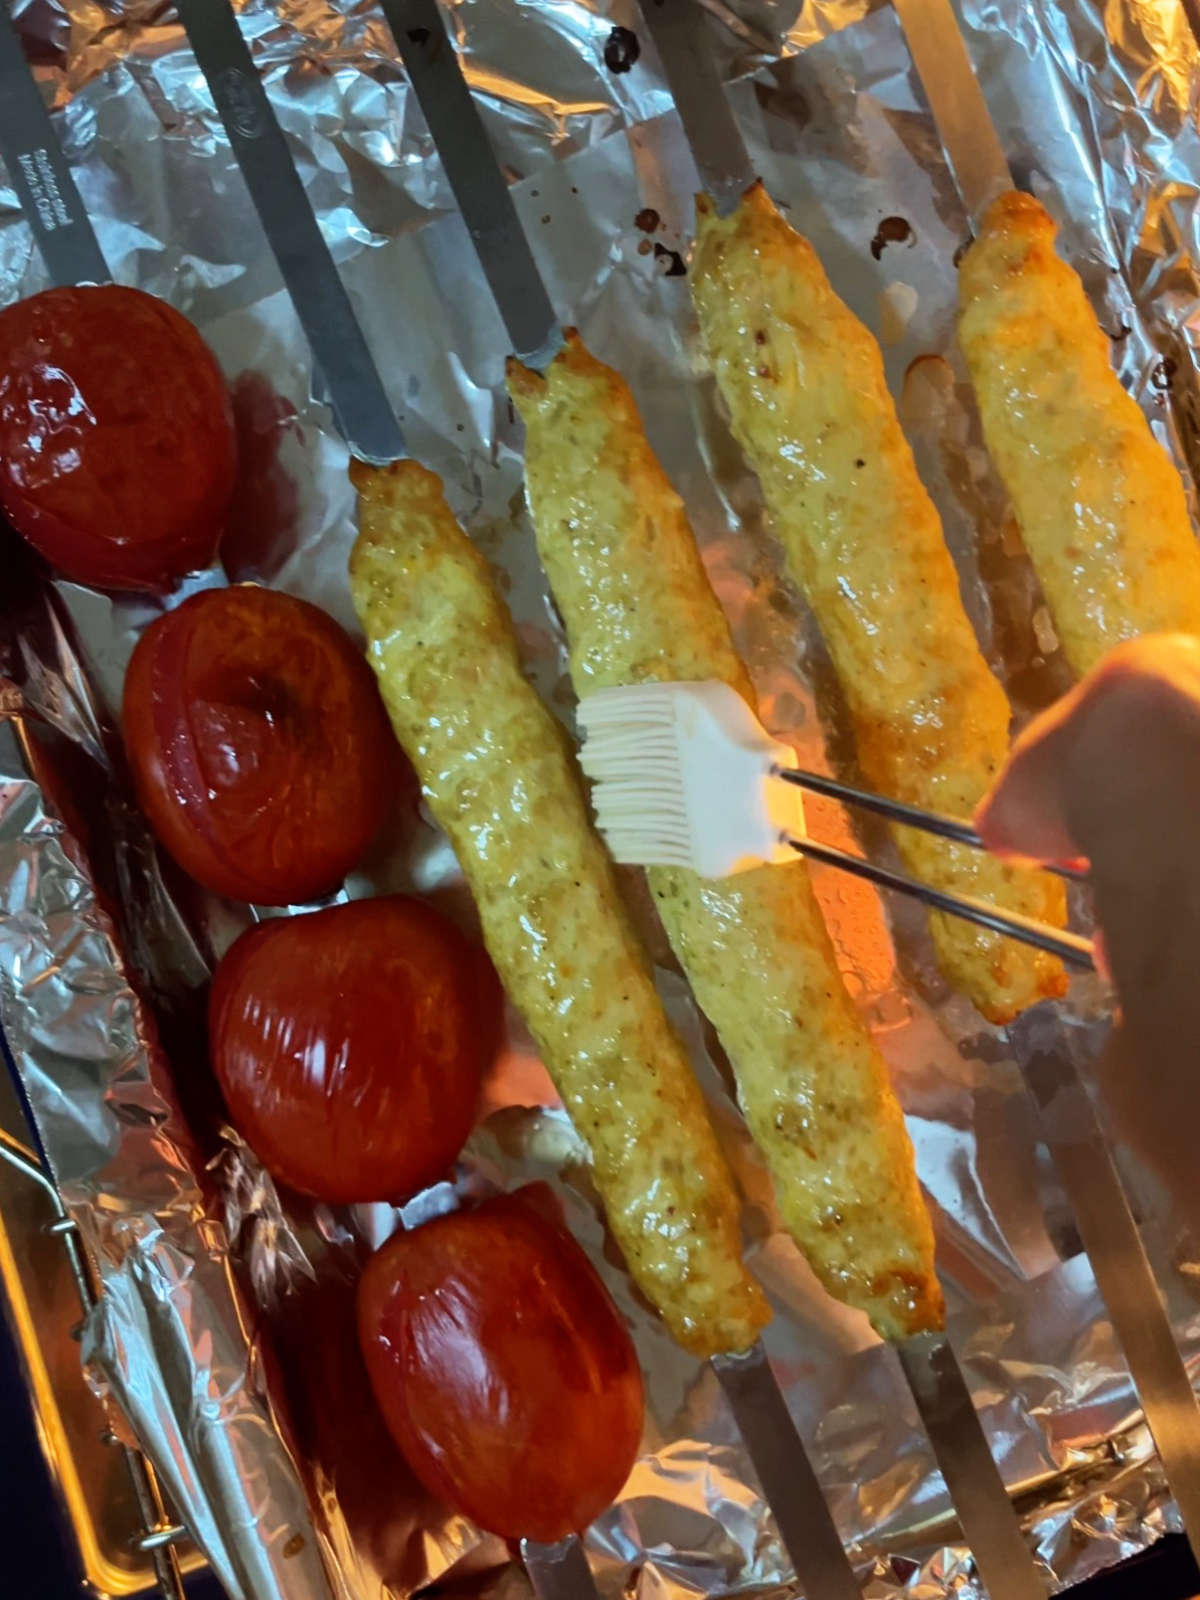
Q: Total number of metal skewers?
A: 5